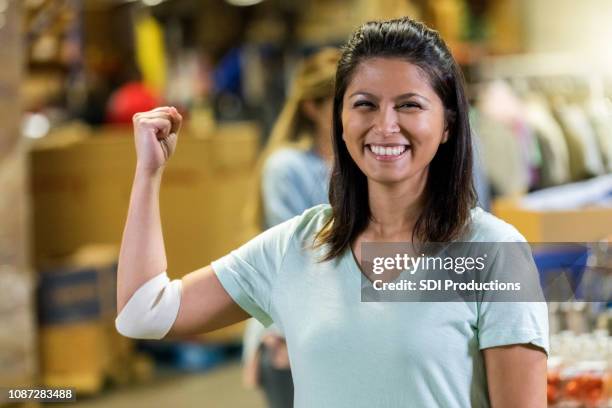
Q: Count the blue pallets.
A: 1